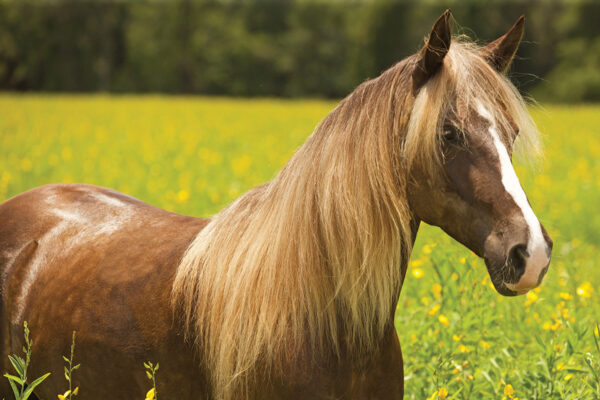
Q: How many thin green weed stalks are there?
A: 3